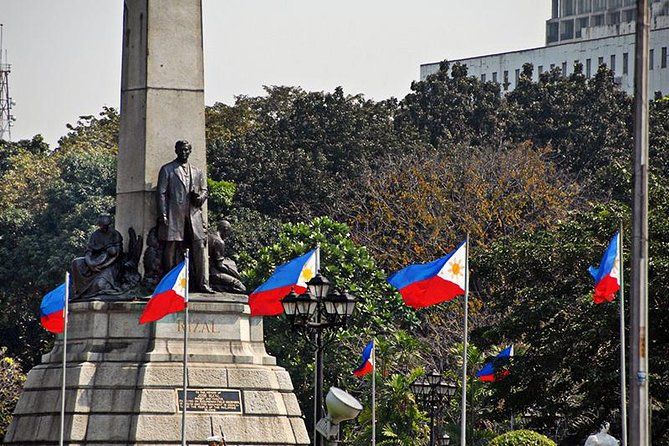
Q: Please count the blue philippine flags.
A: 7